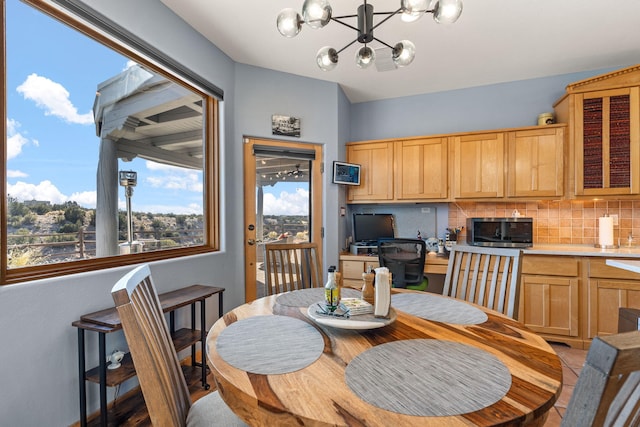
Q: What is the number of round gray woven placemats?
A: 4